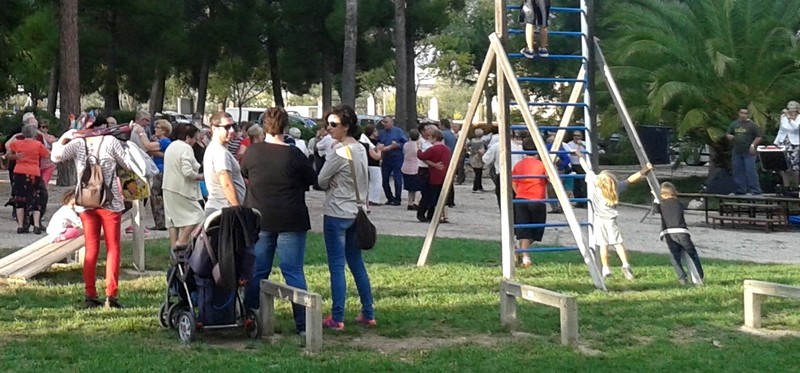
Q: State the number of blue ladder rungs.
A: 11